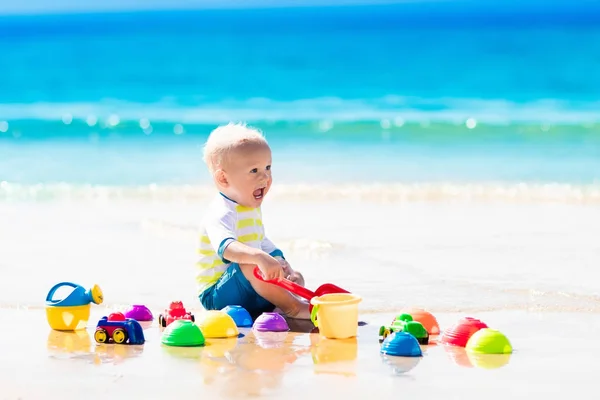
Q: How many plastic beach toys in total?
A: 15